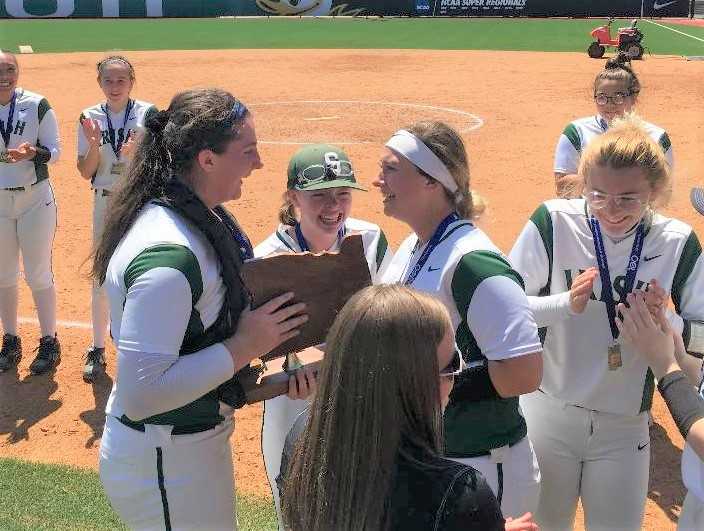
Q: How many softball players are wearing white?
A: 7